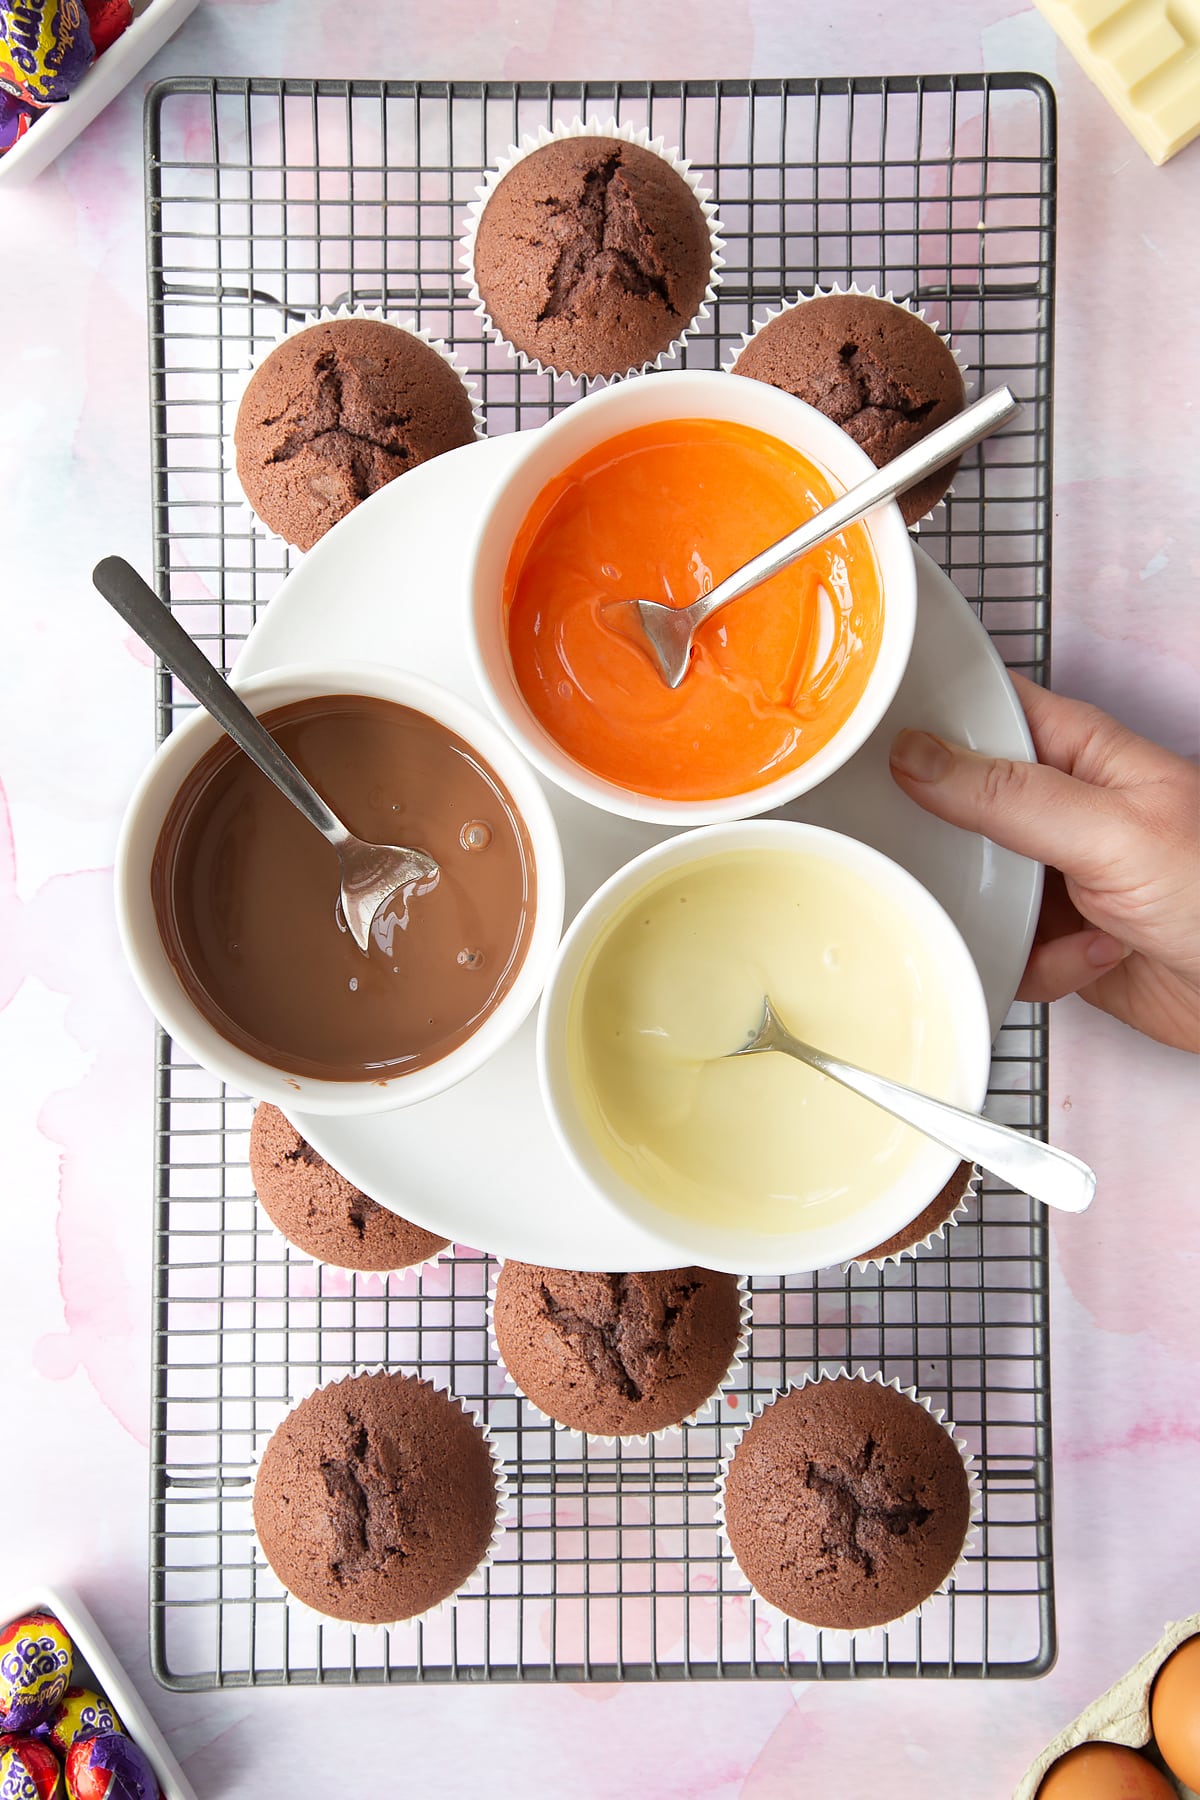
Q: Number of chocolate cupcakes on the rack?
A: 8